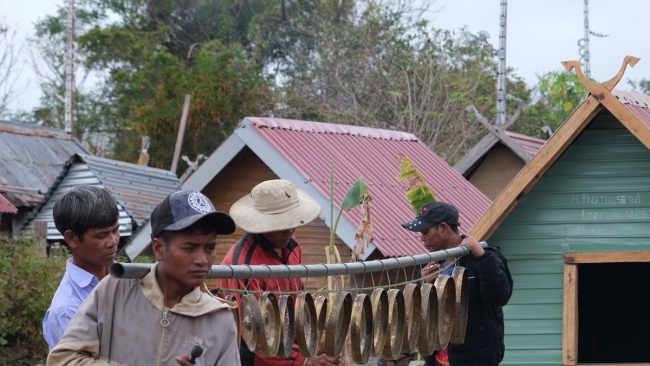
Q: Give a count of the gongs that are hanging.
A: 14